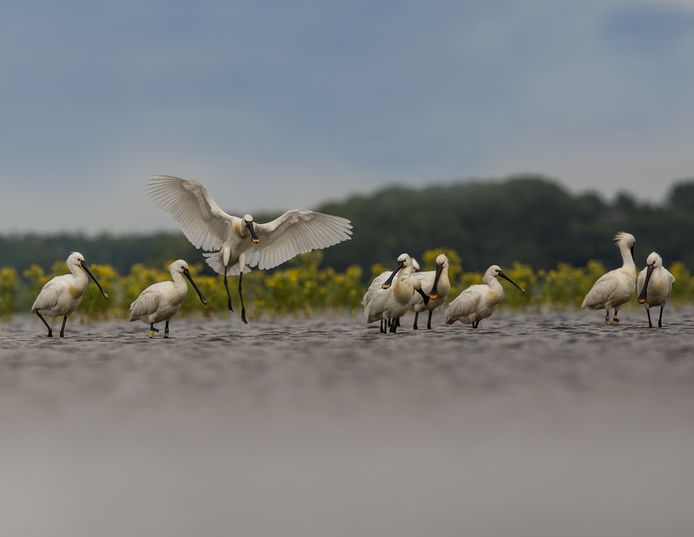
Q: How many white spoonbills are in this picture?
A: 9